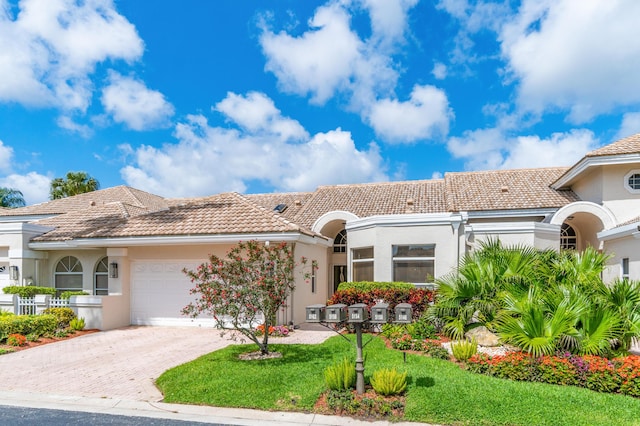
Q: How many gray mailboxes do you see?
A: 5